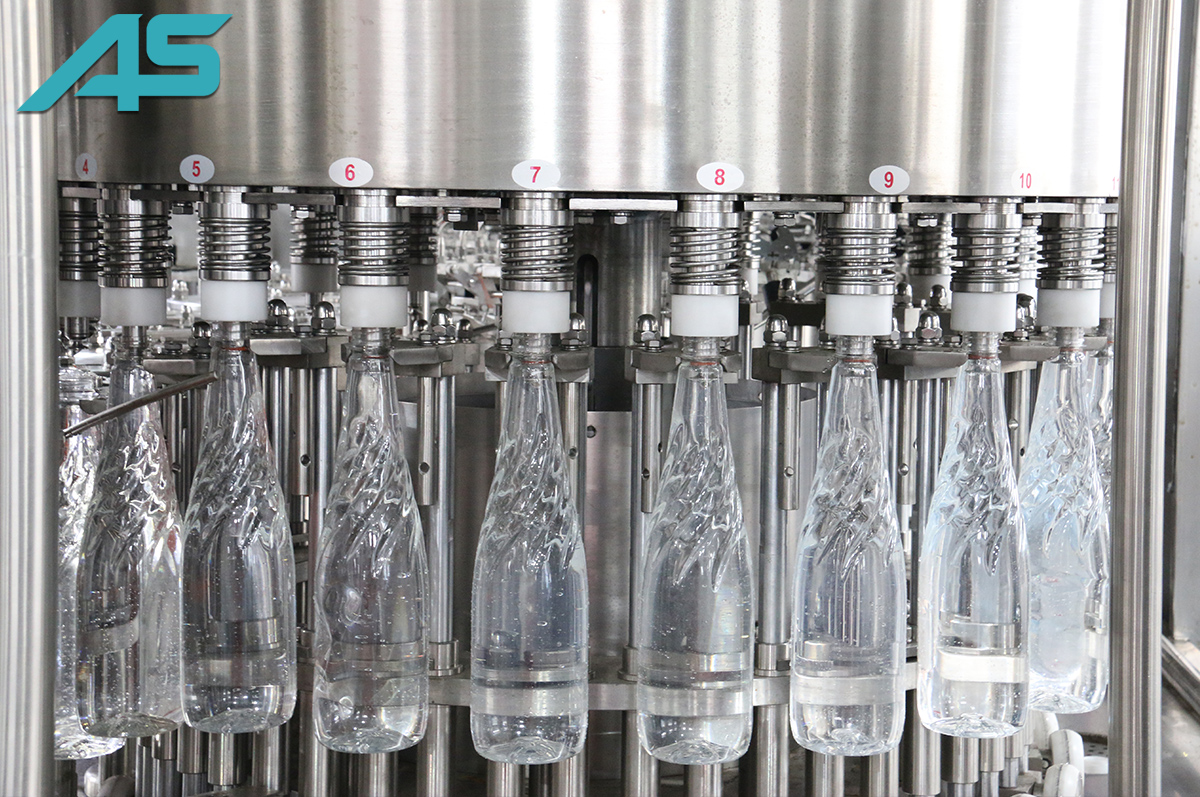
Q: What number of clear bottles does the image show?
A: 10